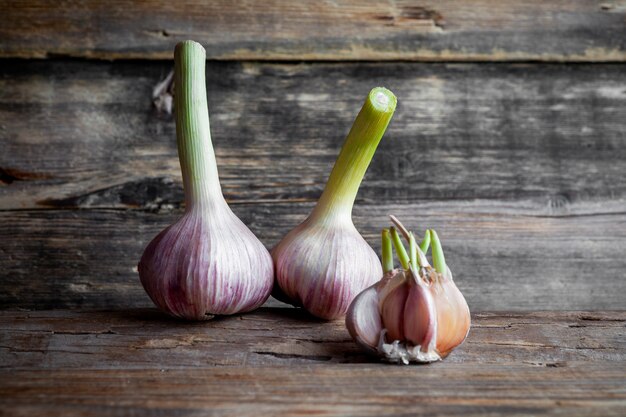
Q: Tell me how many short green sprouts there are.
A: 5